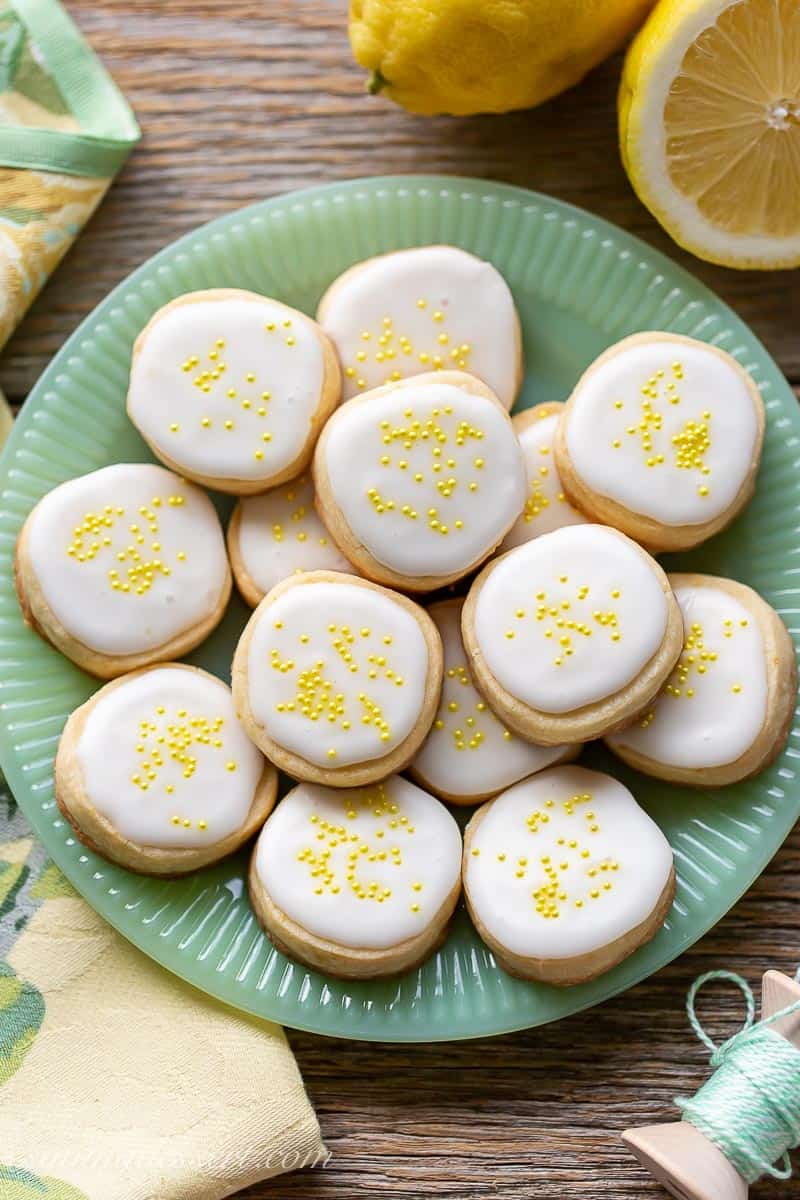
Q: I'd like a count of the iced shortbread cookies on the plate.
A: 14